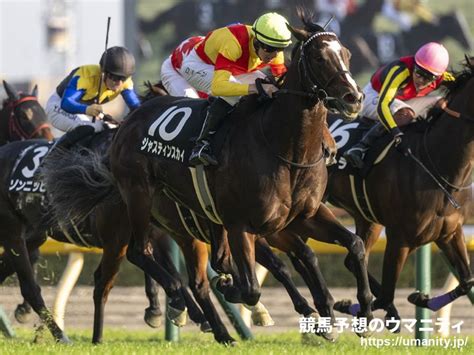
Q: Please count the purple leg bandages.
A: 2